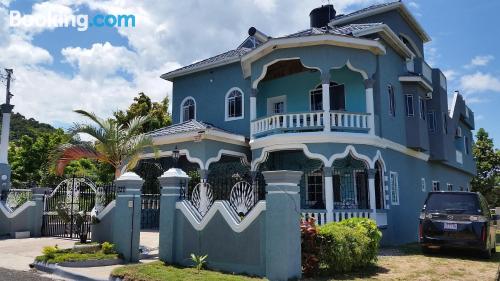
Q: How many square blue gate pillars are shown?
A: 4